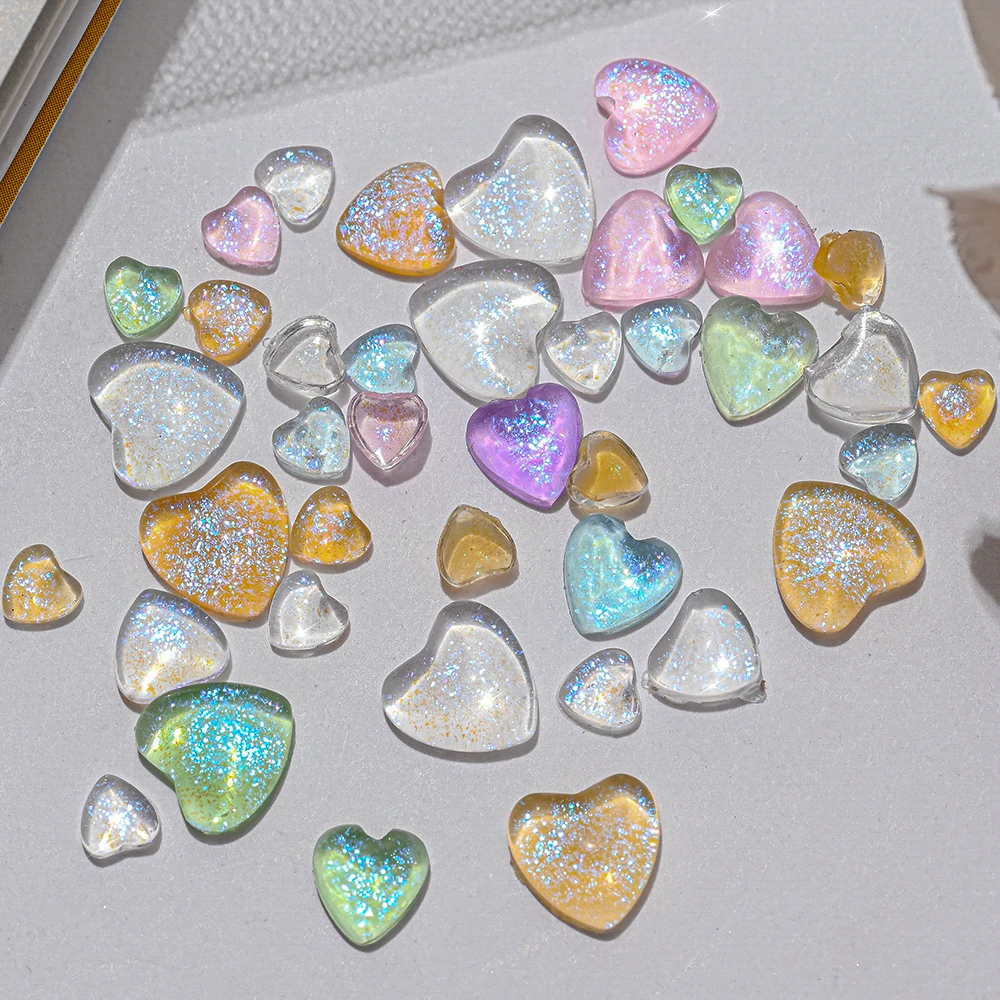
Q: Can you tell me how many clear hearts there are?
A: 13